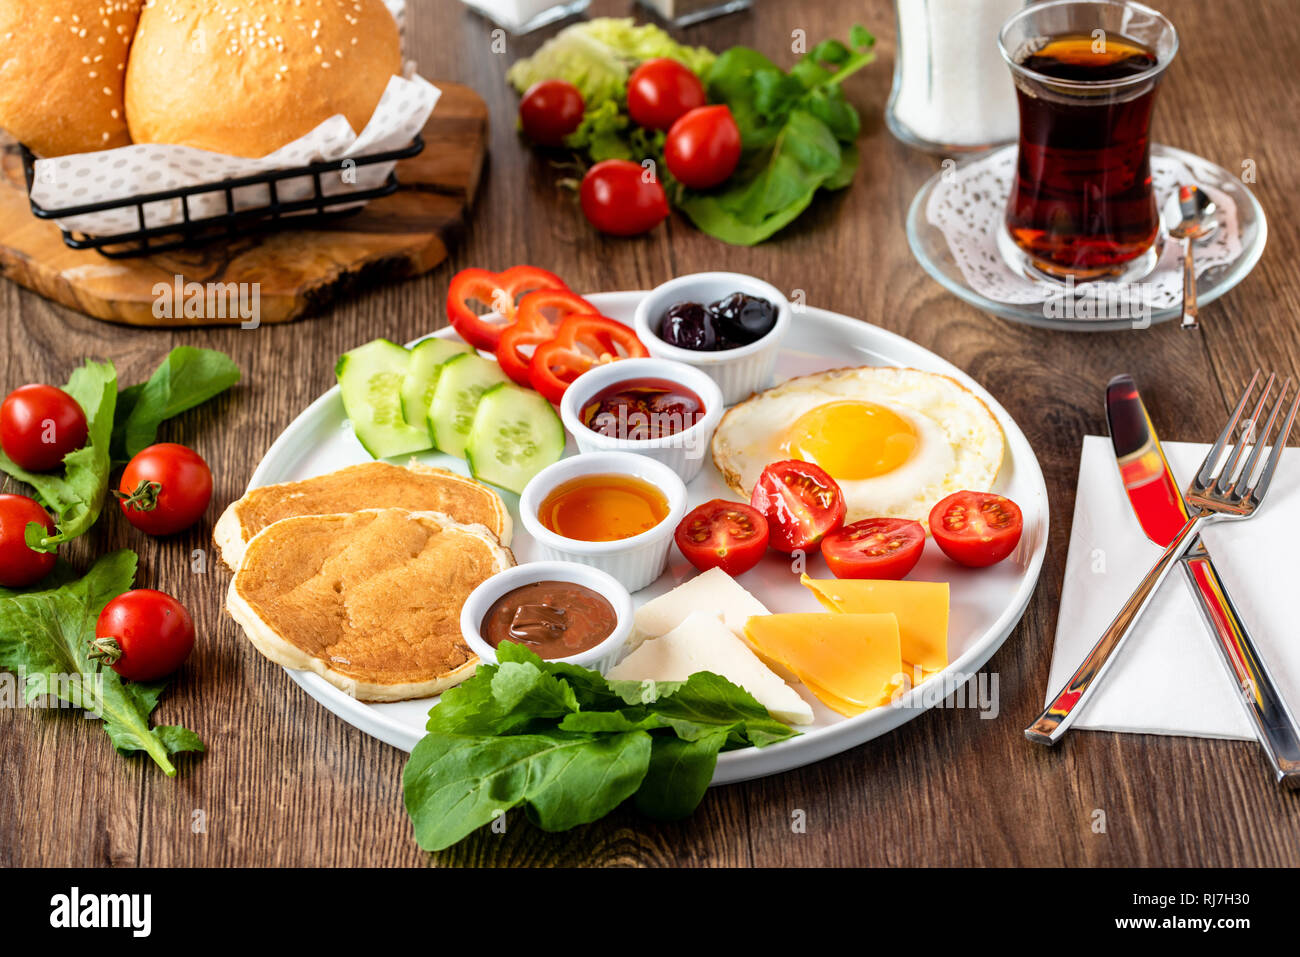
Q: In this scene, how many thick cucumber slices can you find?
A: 4